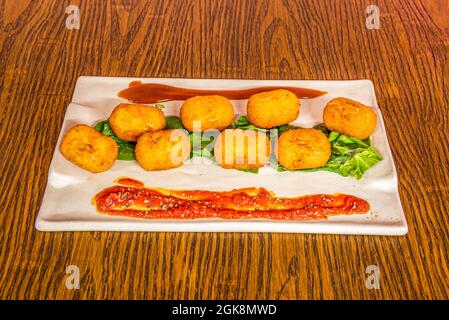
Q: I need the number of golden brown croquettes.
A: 8